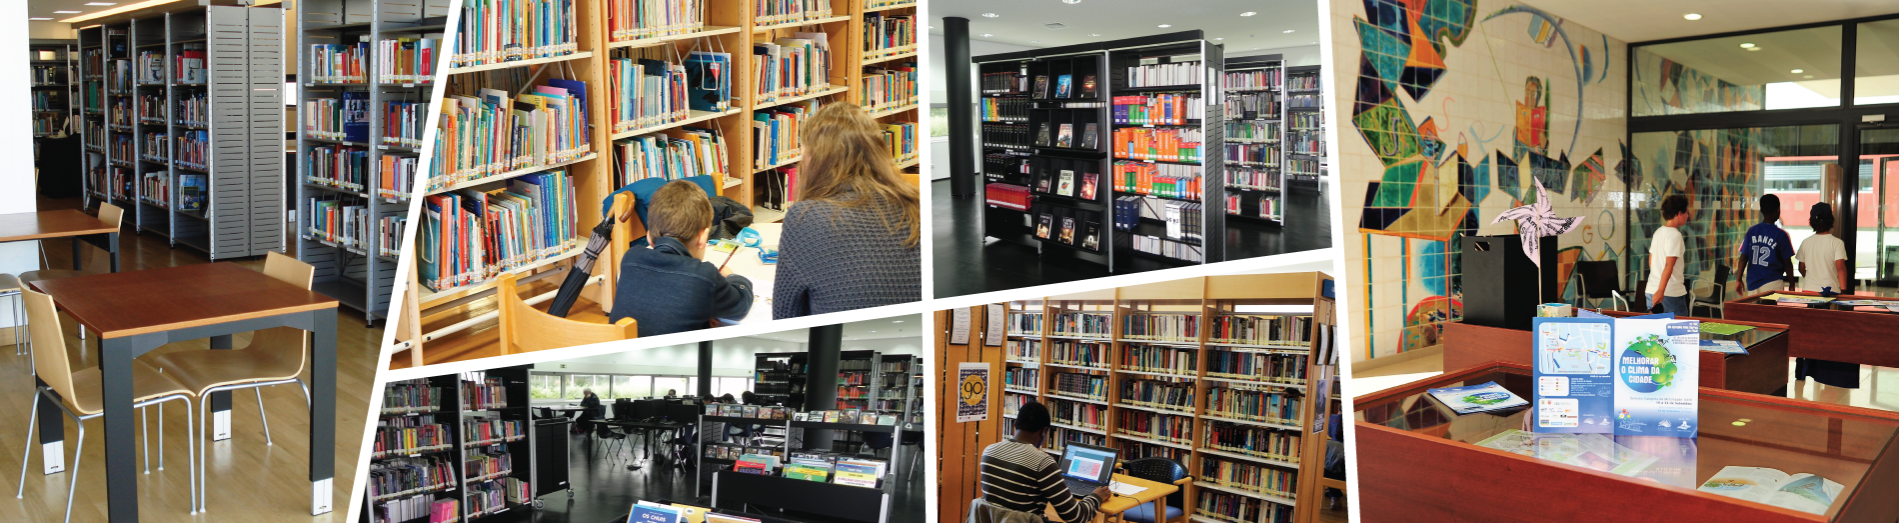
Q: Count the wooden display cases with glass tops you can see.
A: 3